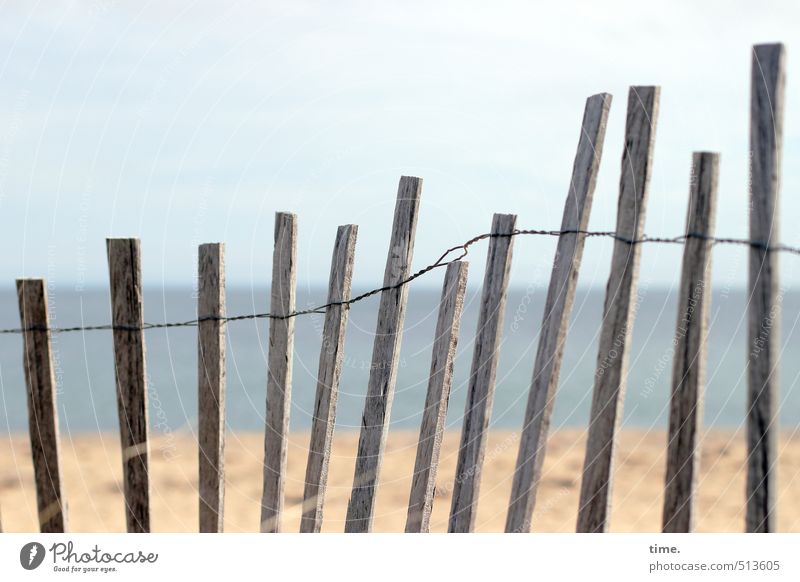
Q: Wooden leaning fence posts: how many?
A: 12